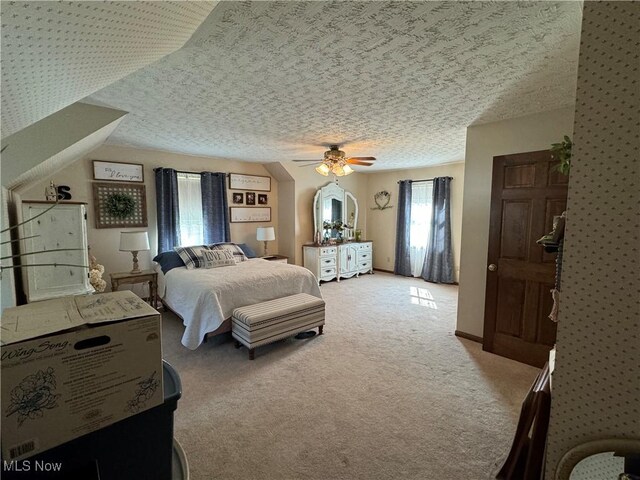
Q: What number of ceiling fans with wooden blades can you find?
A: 1